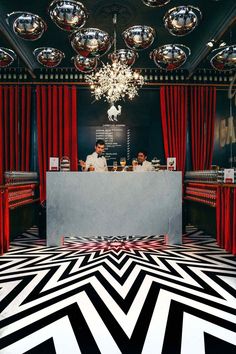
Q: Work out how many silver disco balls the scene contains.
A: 12